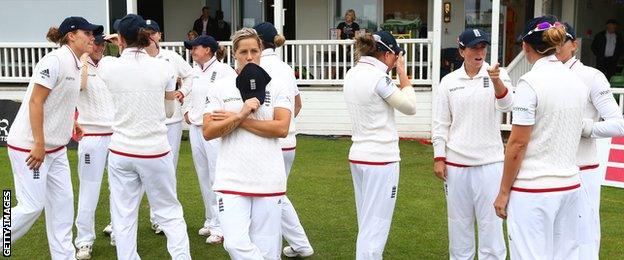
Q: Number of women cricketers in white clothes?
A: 11